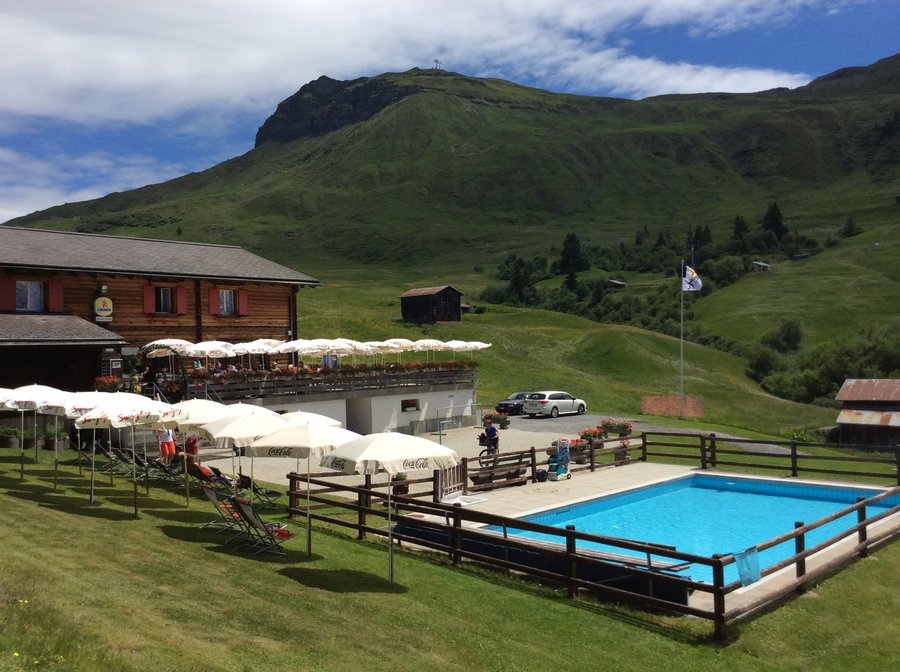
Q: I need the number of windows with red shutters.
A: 3